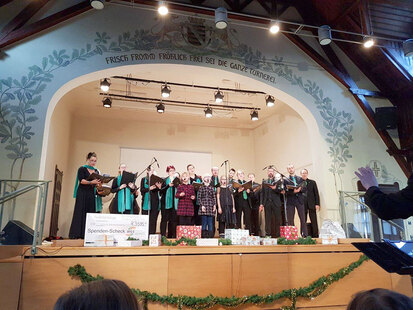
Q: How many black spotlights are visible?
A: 8